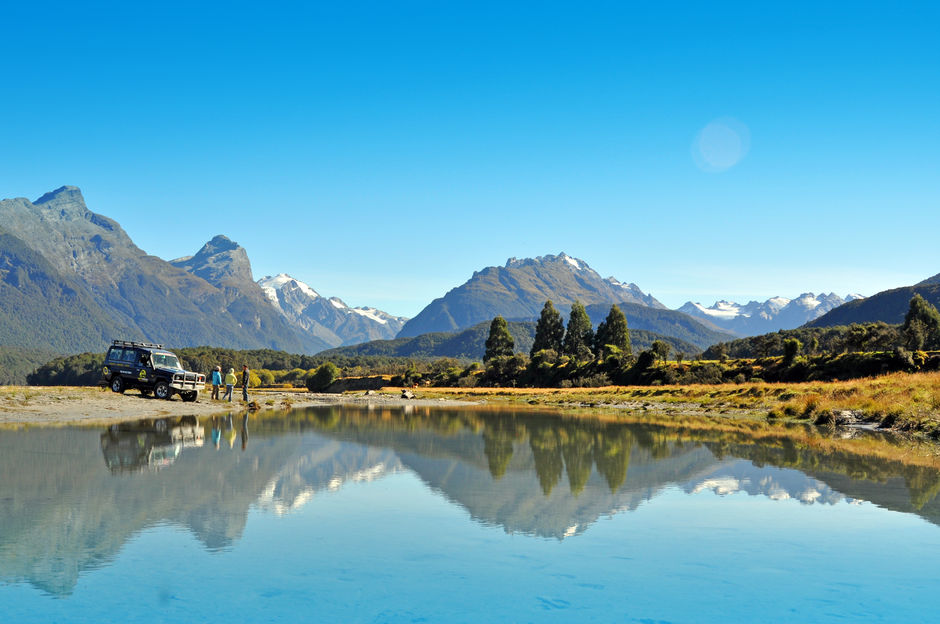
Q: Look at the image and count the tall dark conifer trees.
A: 4